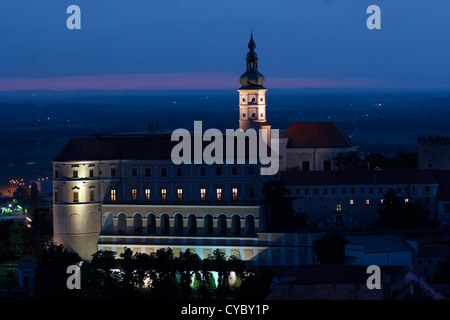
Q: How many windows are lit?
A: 13